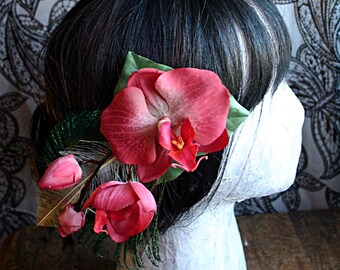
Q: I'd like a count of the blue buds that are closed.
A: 0